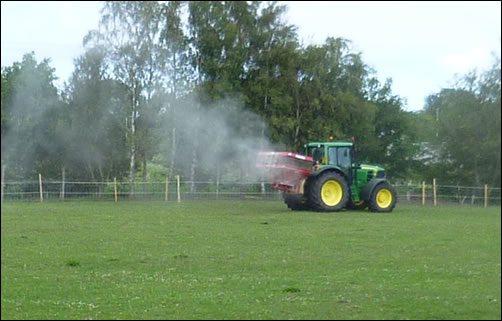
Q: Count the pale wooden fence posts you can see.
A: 7